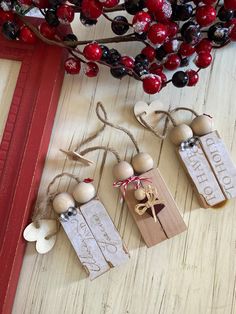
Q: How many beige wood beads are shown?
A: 7